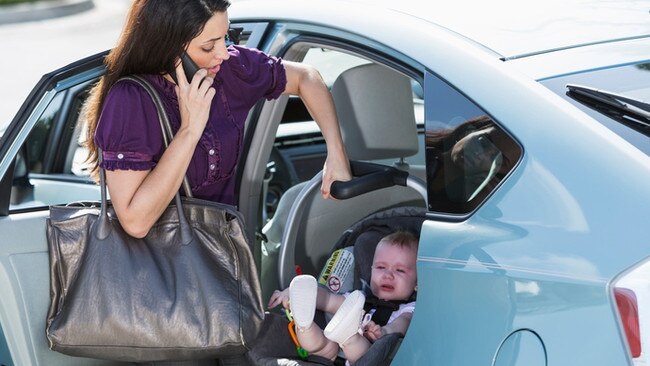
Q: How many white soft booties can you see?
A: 2